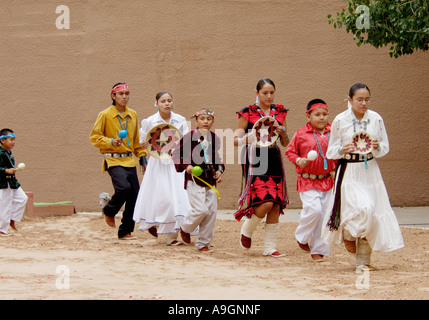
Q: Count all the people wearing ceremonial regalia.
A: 7